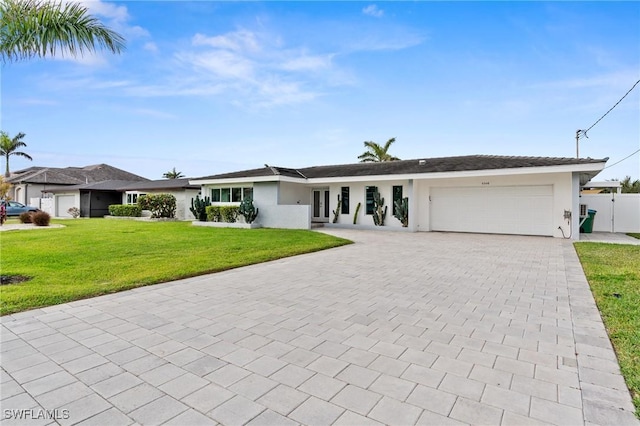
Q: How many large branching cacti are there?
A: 4